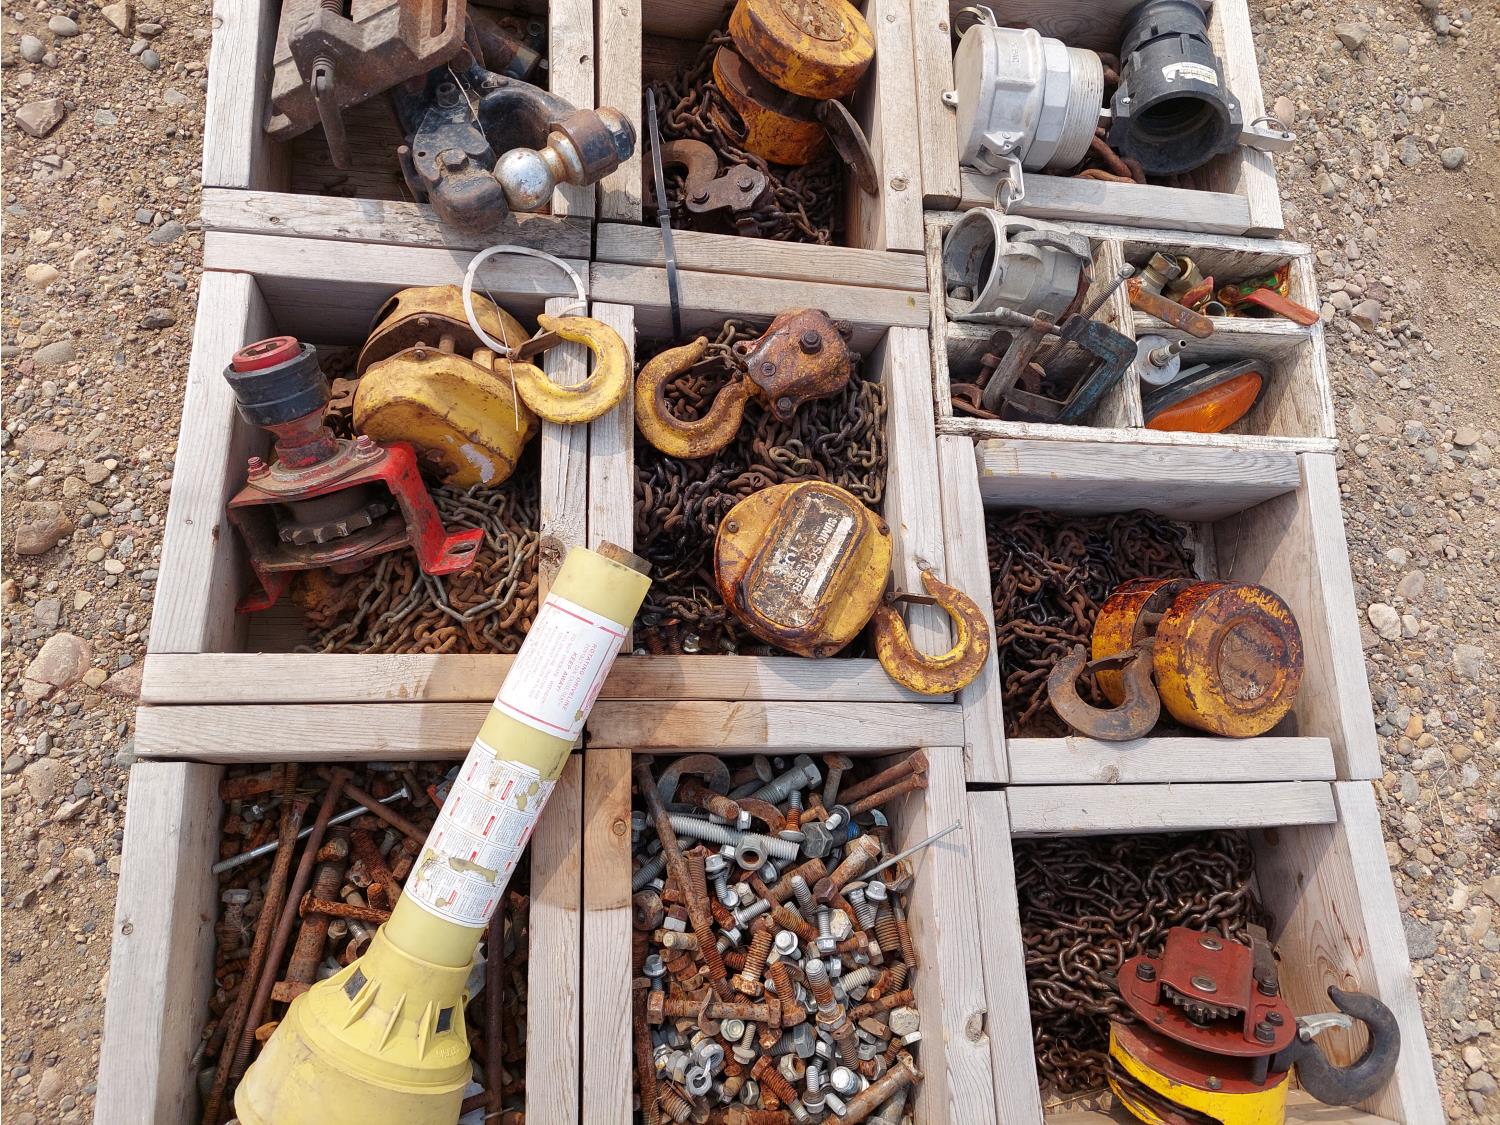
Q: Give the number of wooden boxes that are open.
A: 10